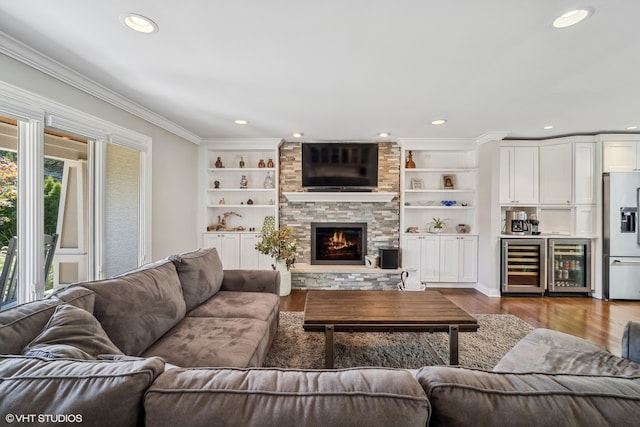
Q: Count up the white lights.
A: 8